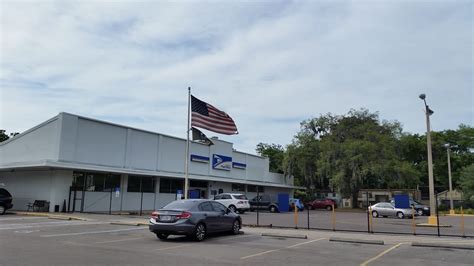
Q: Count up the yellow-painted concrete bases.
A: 2